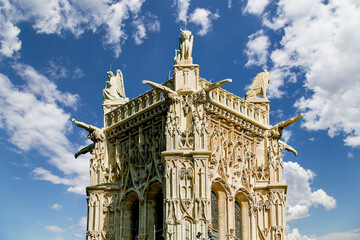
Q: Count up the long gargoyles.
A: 6